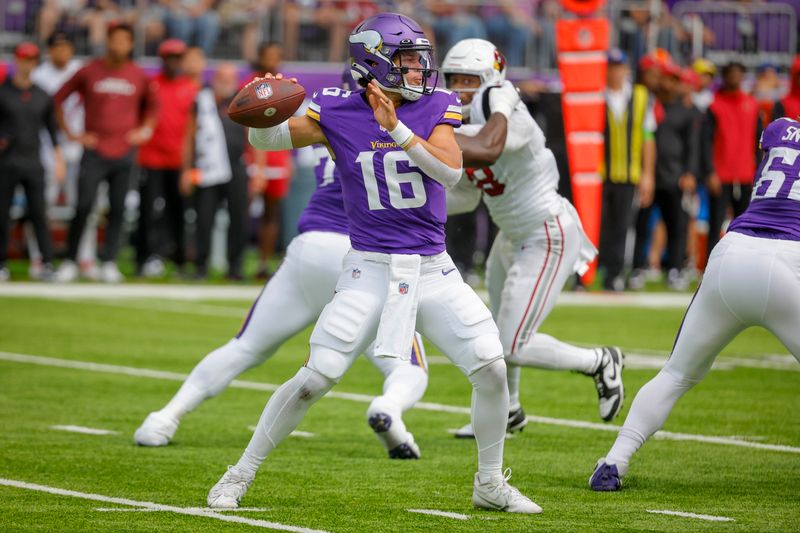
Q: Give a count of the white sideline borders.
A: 1